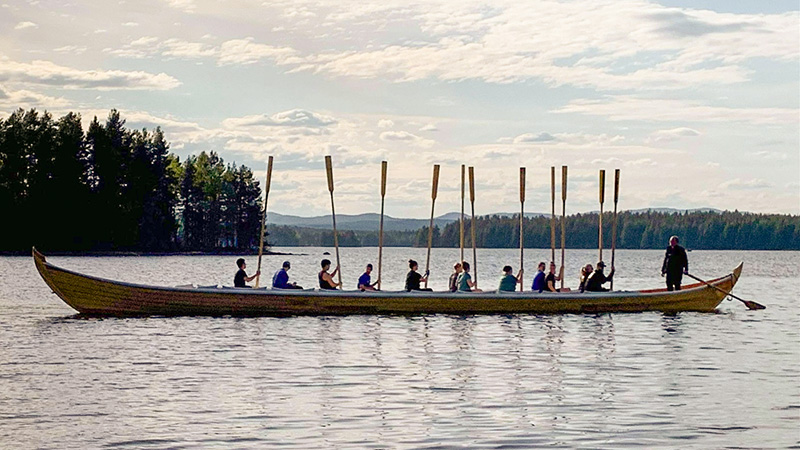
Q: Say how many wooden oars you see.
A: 12